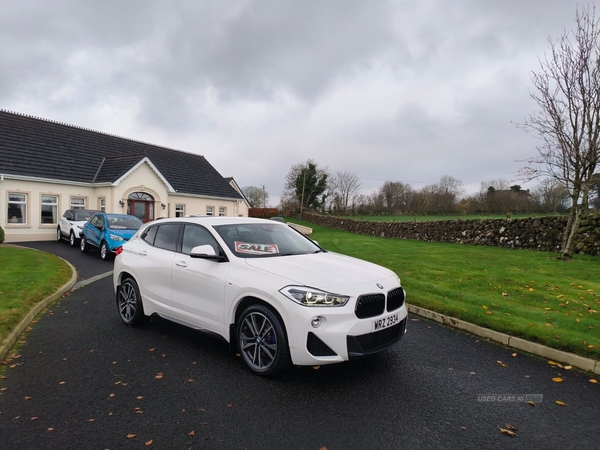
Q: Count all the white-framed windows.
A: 7